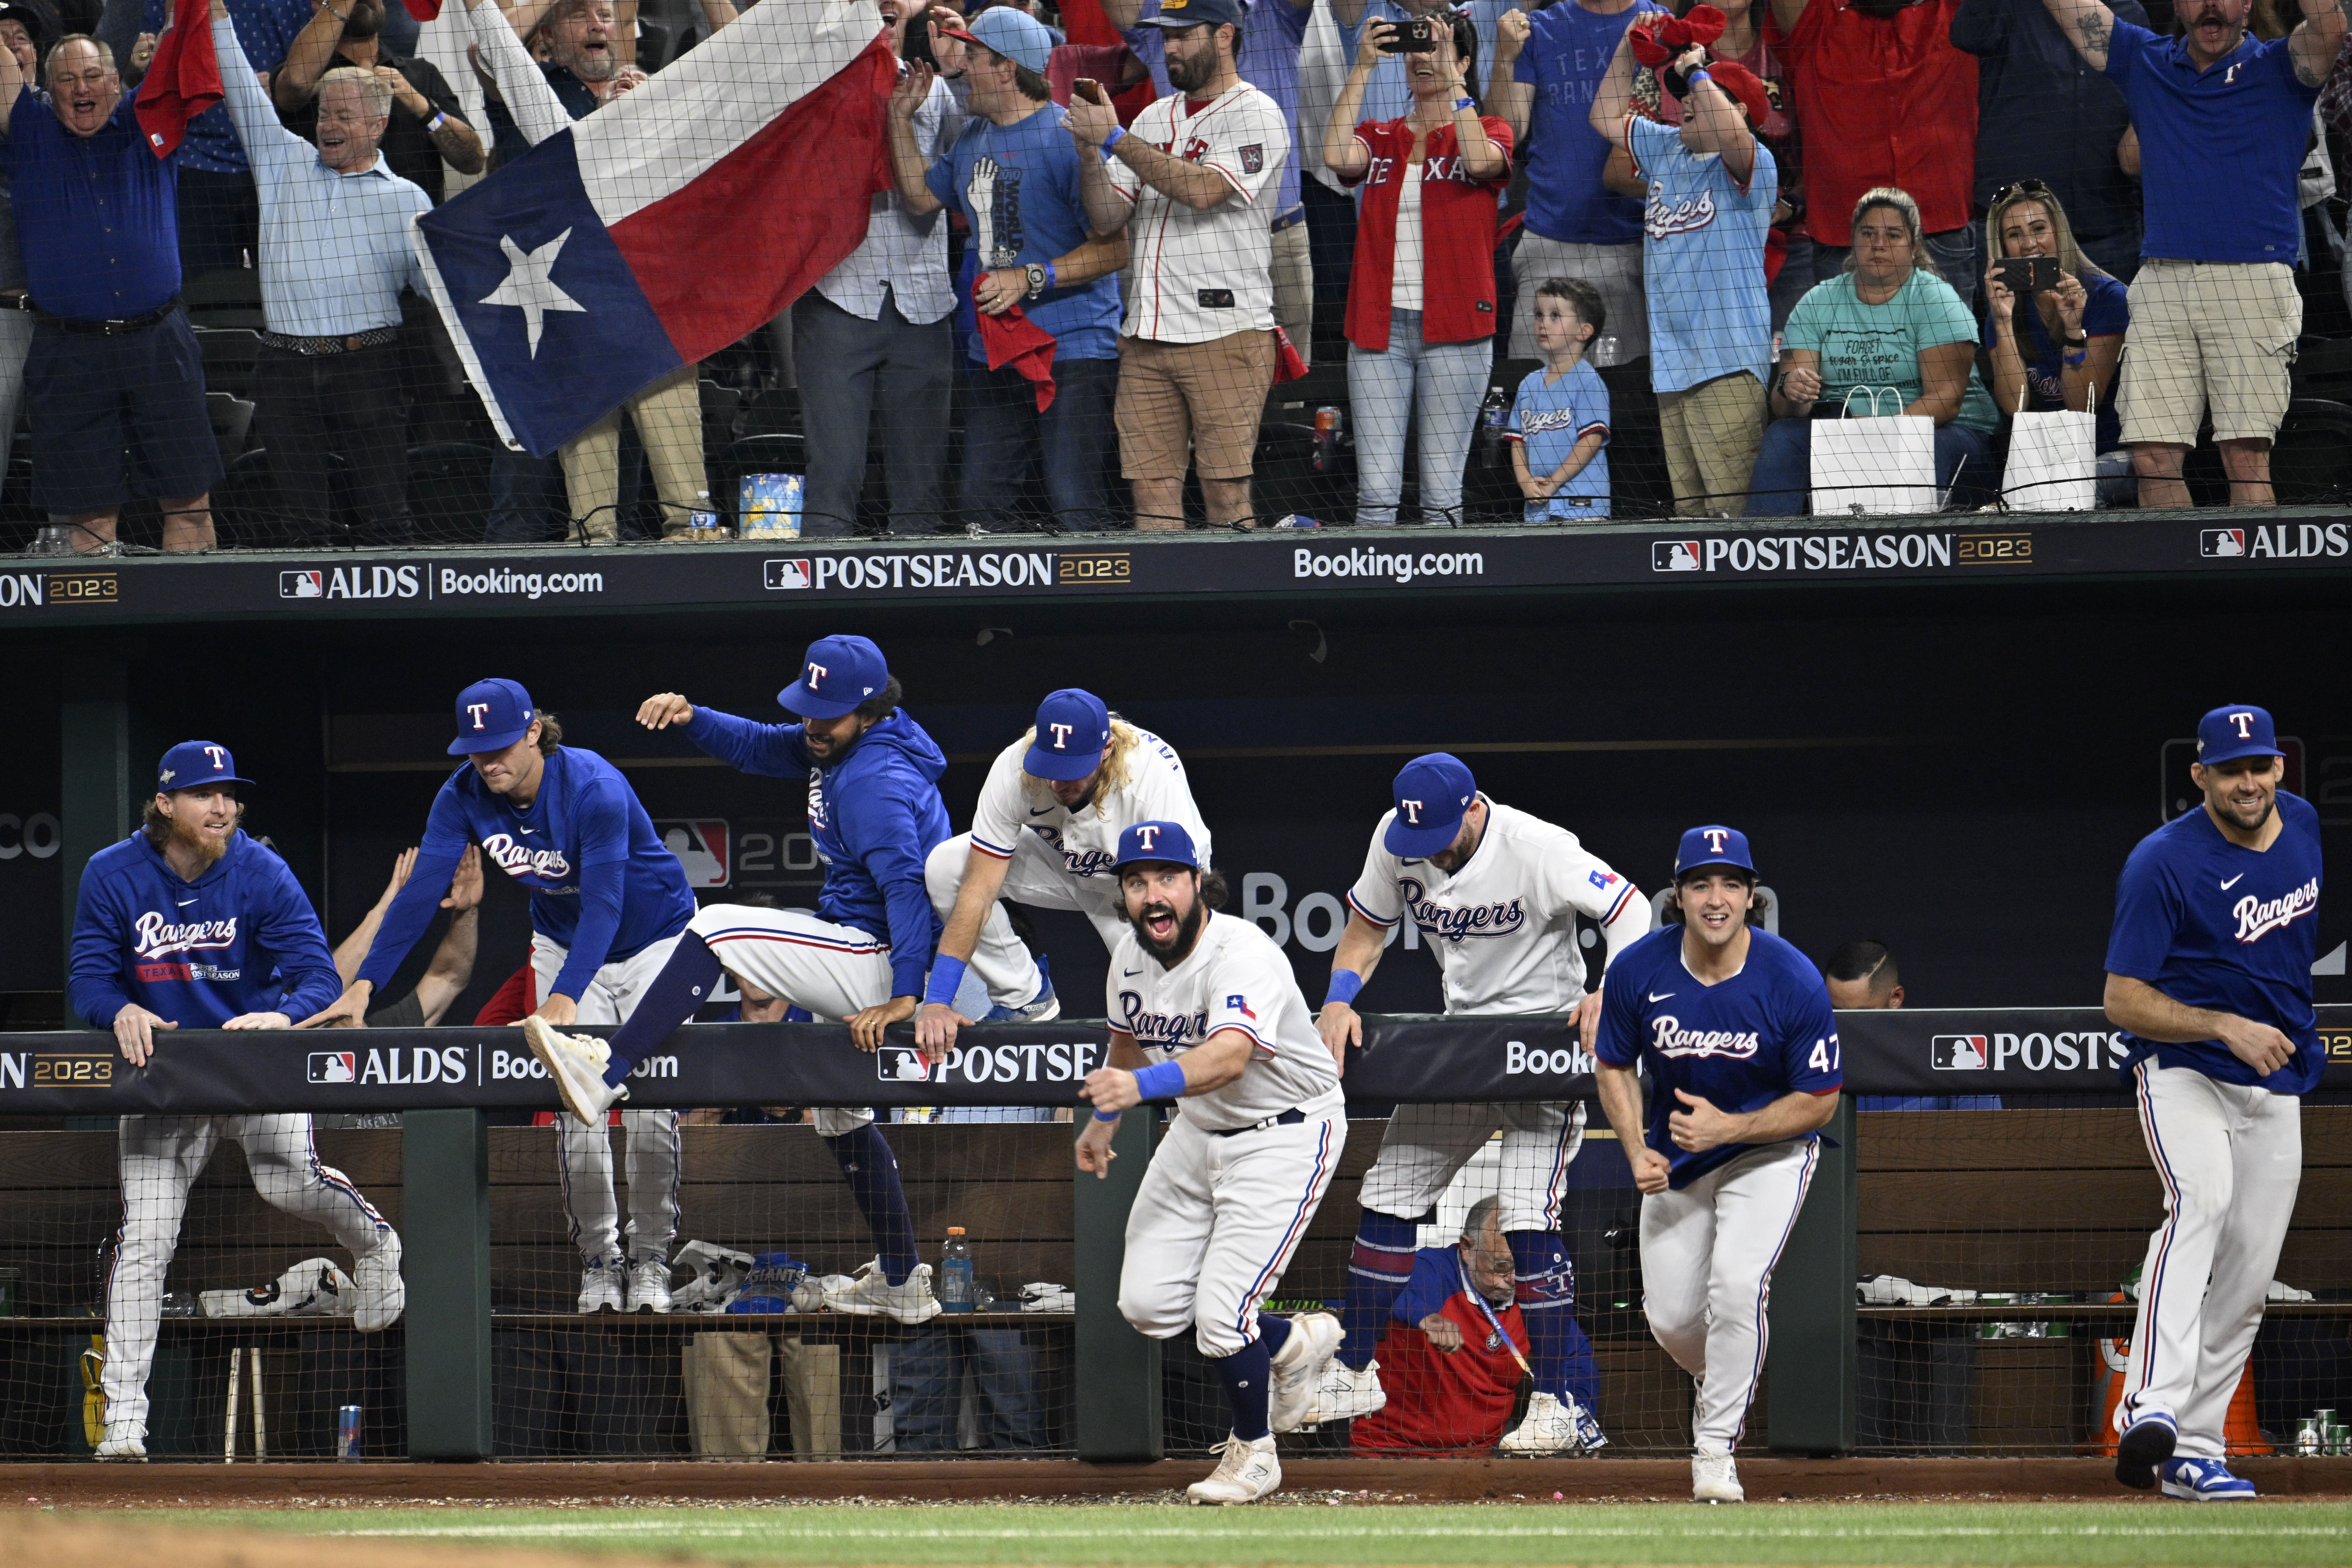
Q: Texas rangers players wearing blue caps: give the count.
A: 8